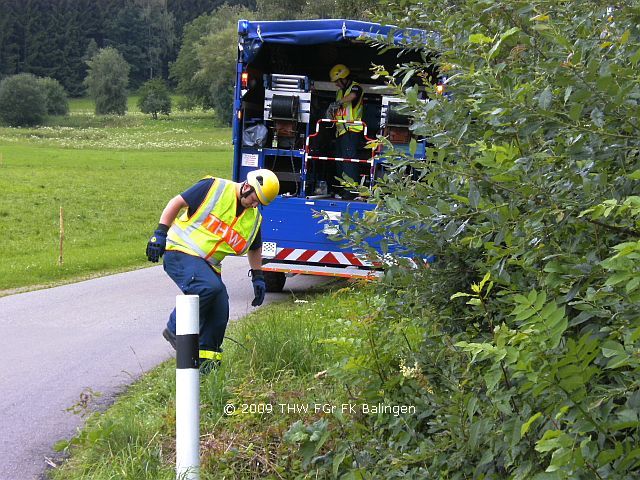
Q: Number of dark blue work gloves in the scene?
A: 2